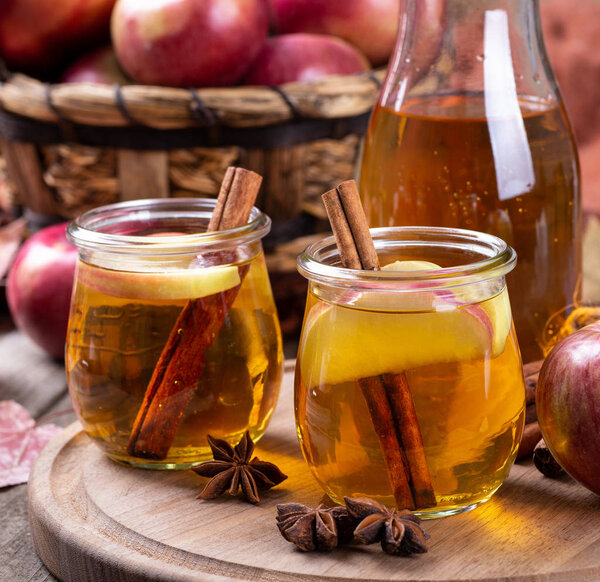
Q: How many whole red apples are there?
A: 7